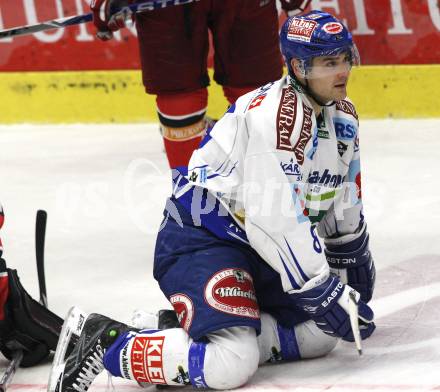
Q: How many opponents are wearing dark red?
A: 1